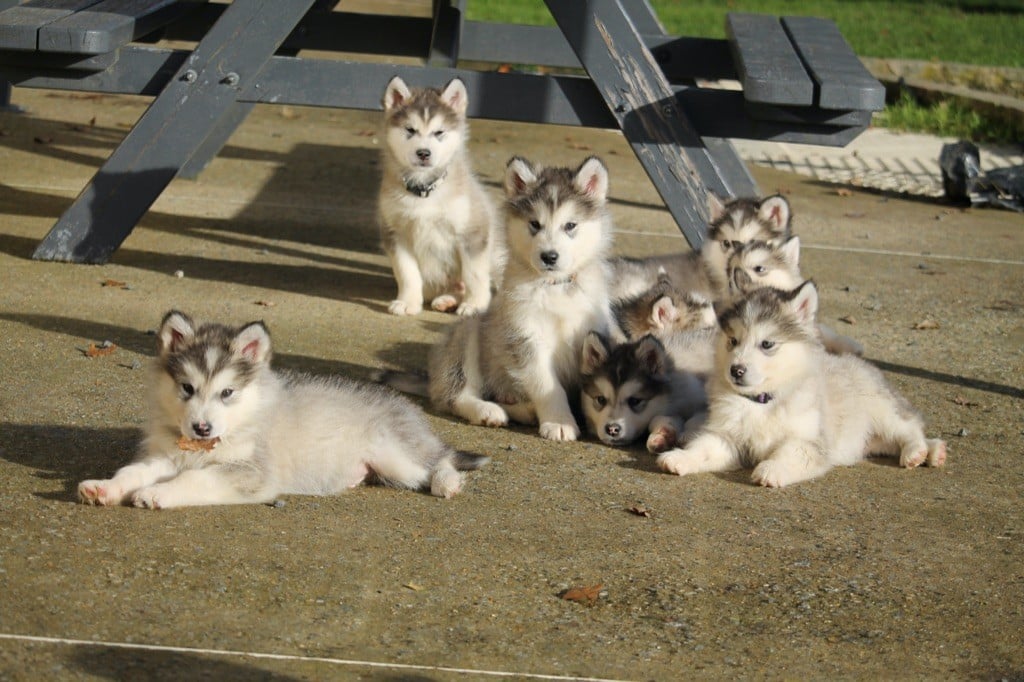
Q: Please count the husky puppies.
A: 8